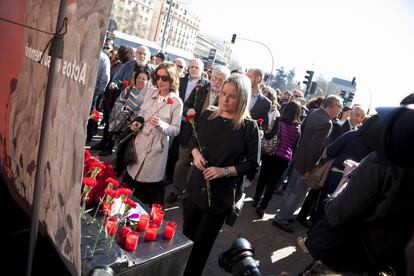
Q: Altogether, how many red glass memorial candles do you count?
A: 8